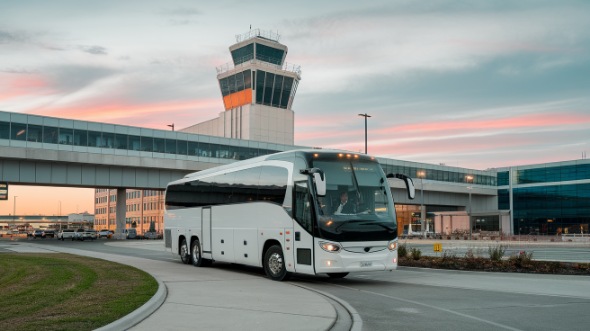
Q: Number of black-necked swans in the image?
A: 0